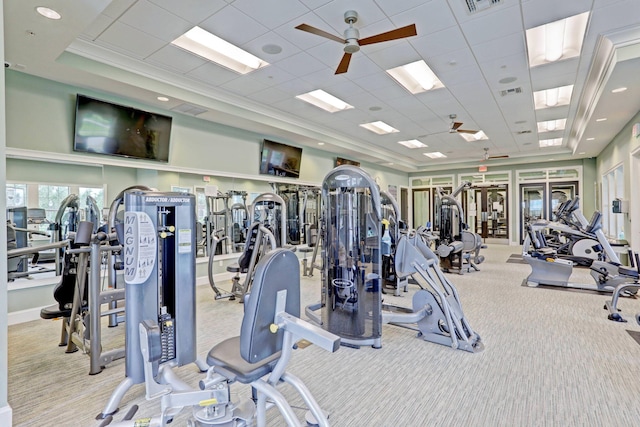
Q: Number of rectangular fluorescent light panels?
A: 11